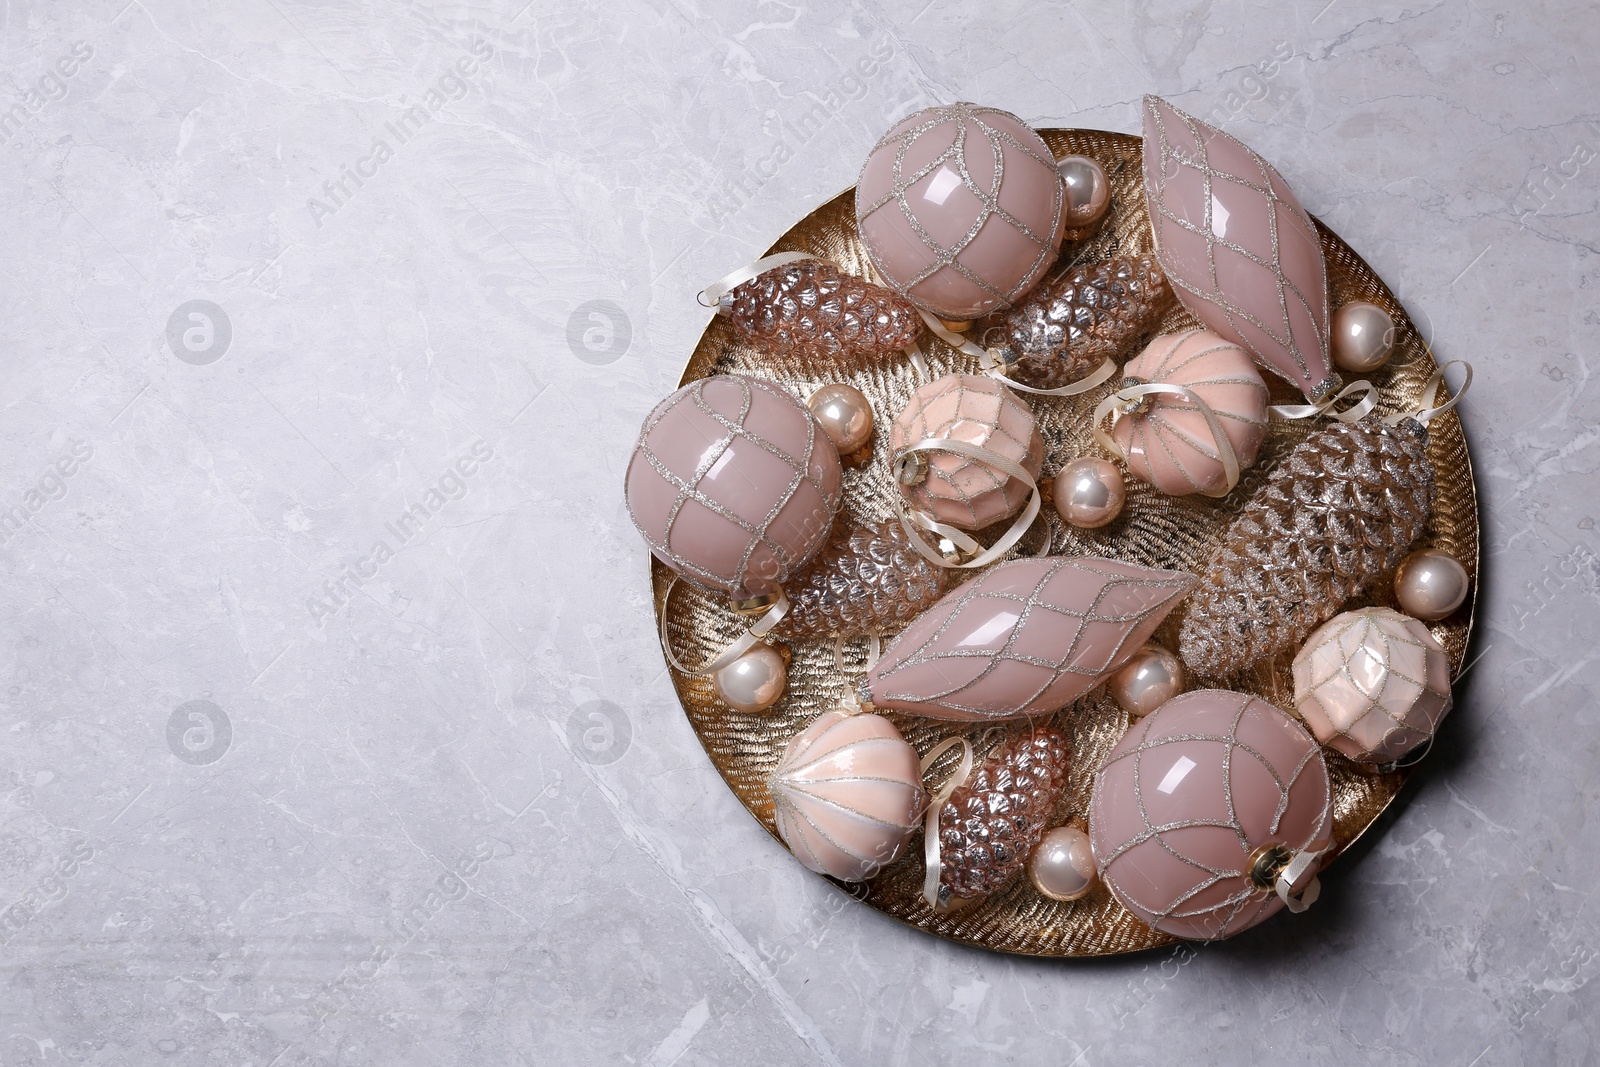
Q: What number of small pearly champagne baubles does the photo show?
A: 8